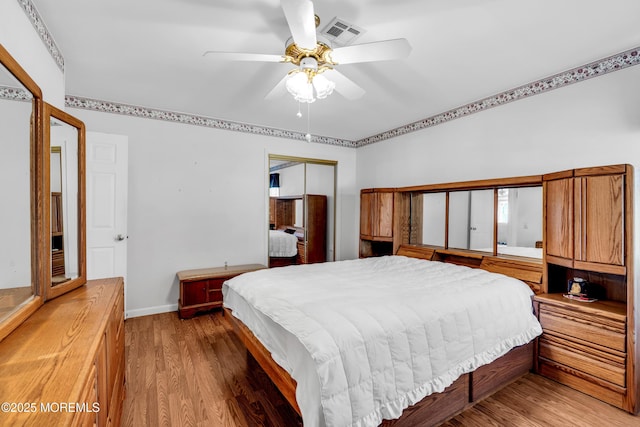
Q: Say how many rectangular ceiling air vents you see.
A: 1